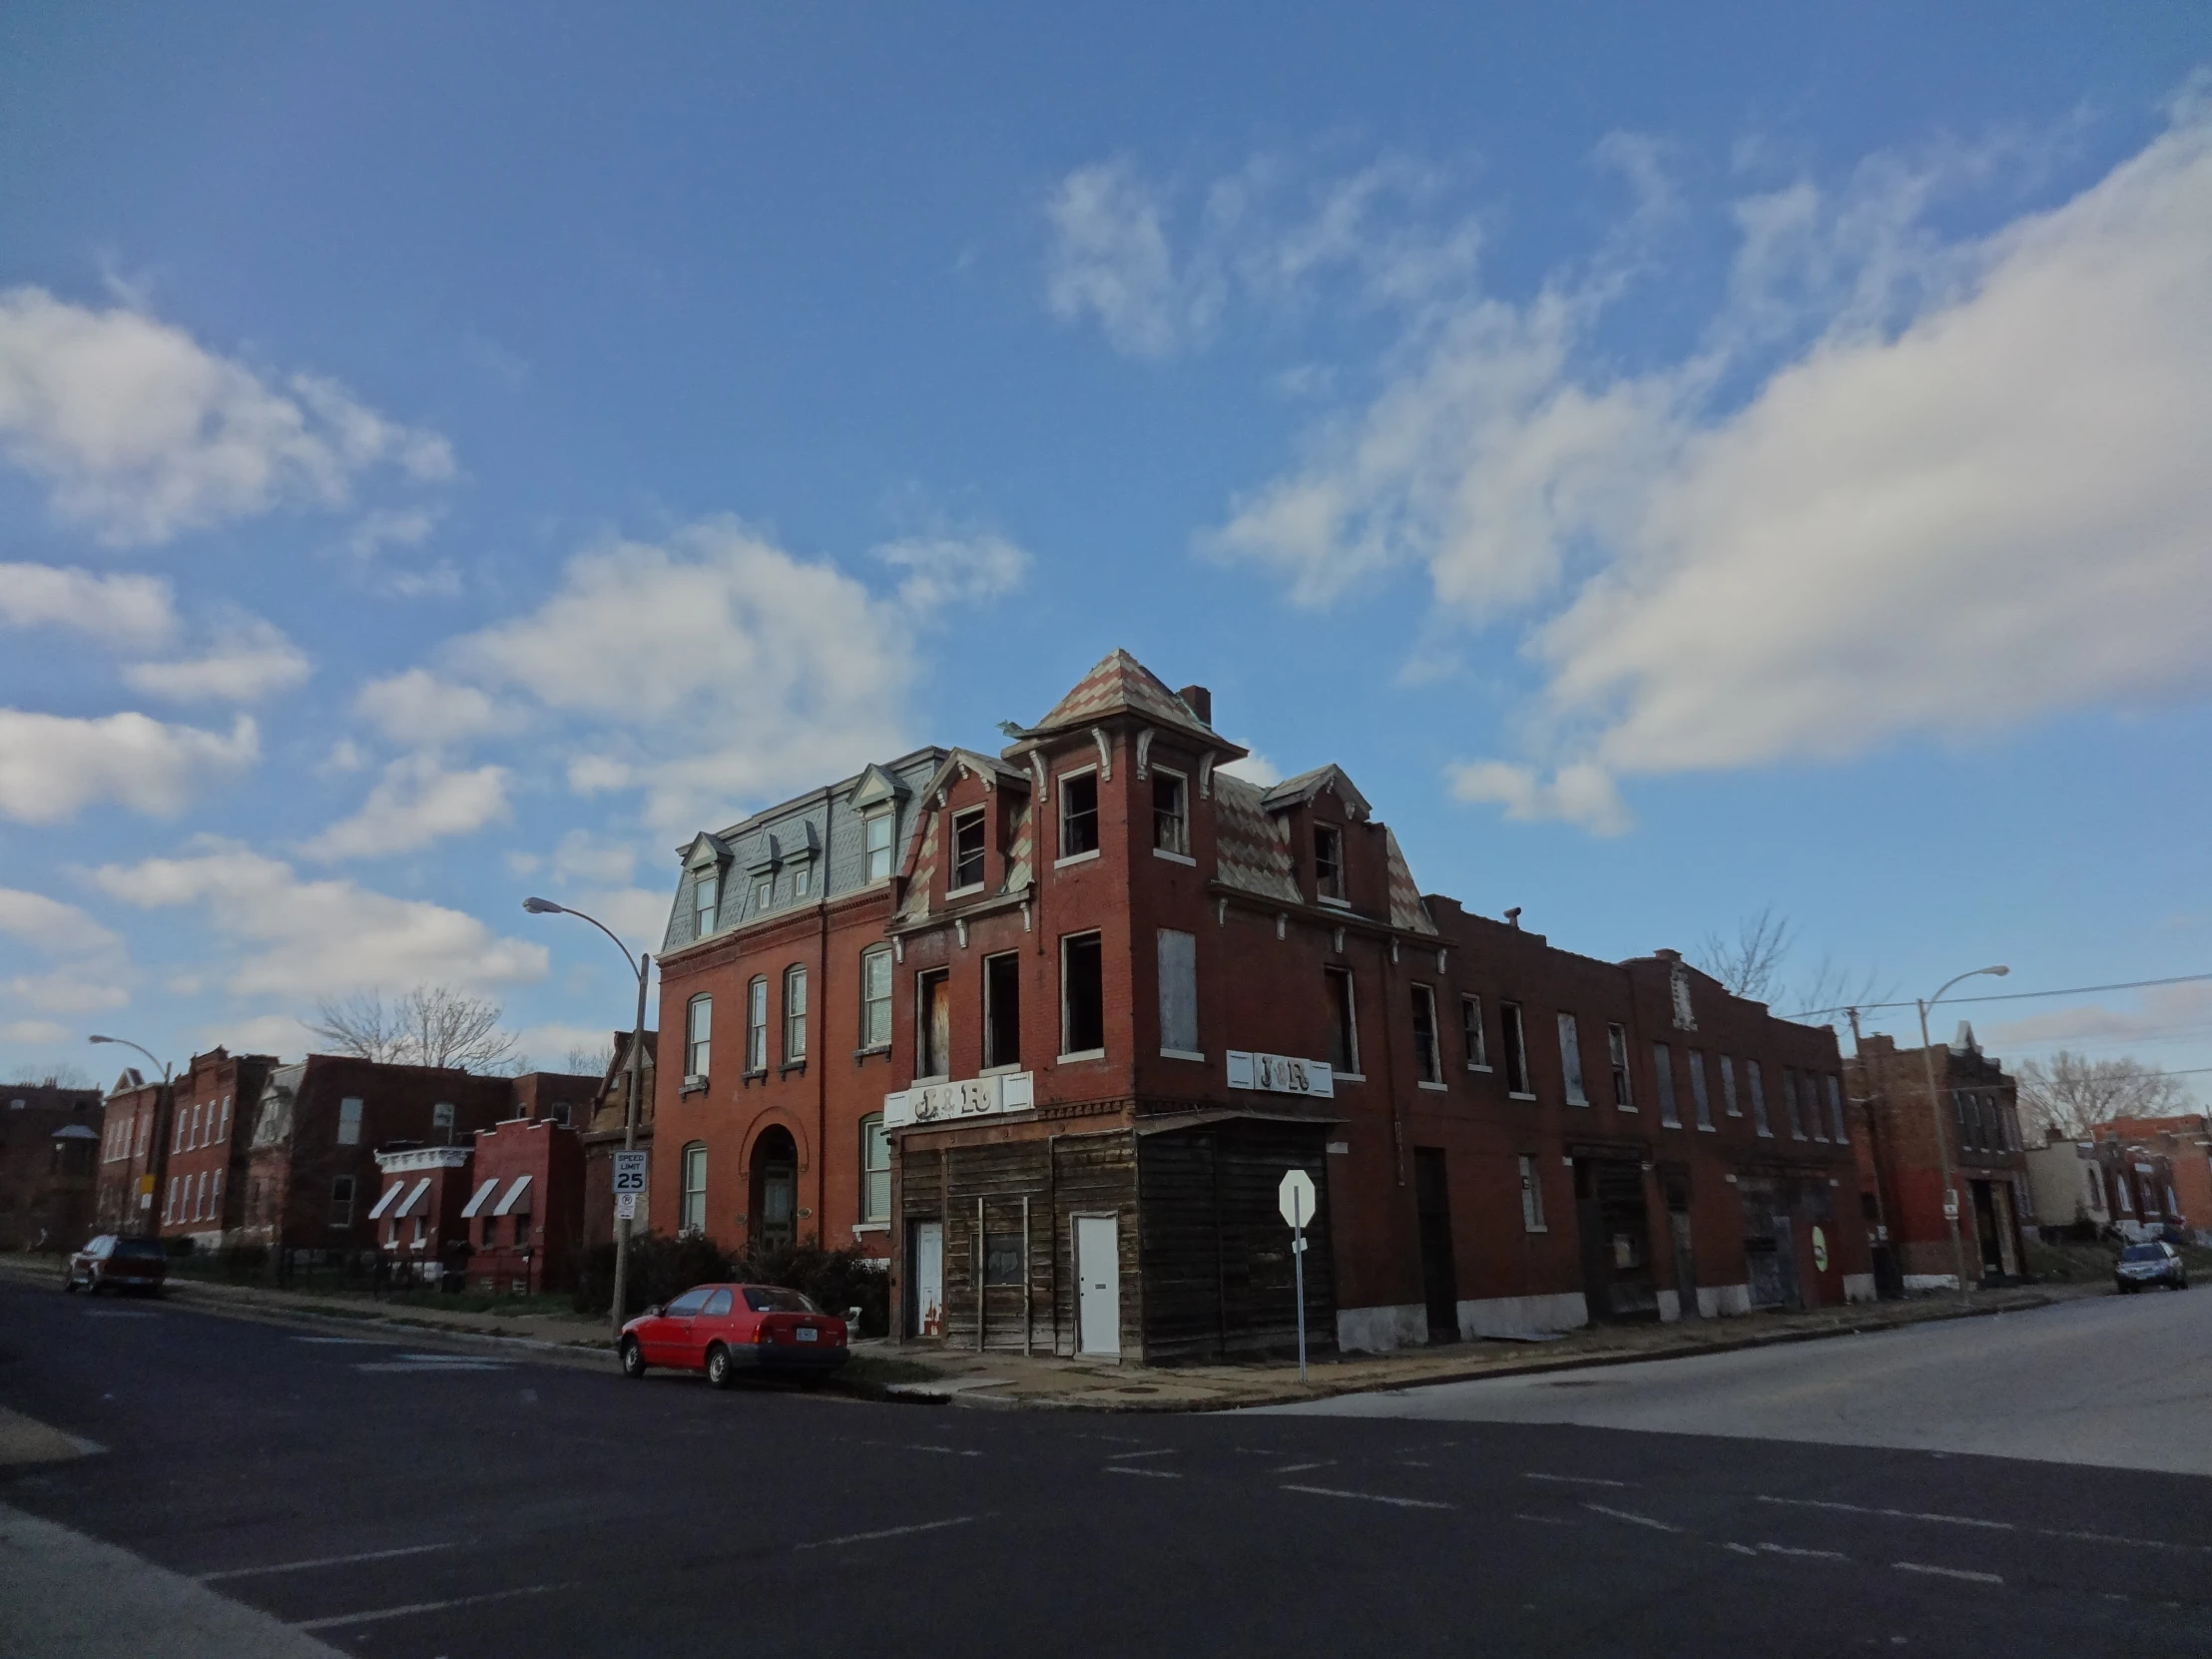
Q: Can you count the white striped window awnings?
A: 4